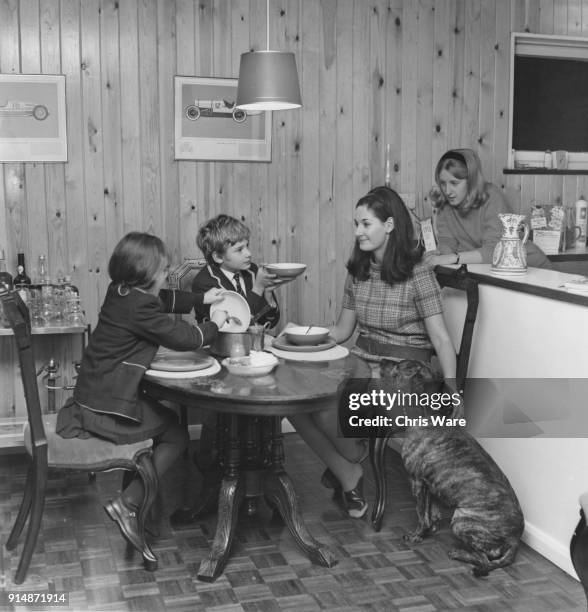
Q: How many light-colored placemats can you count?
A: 2